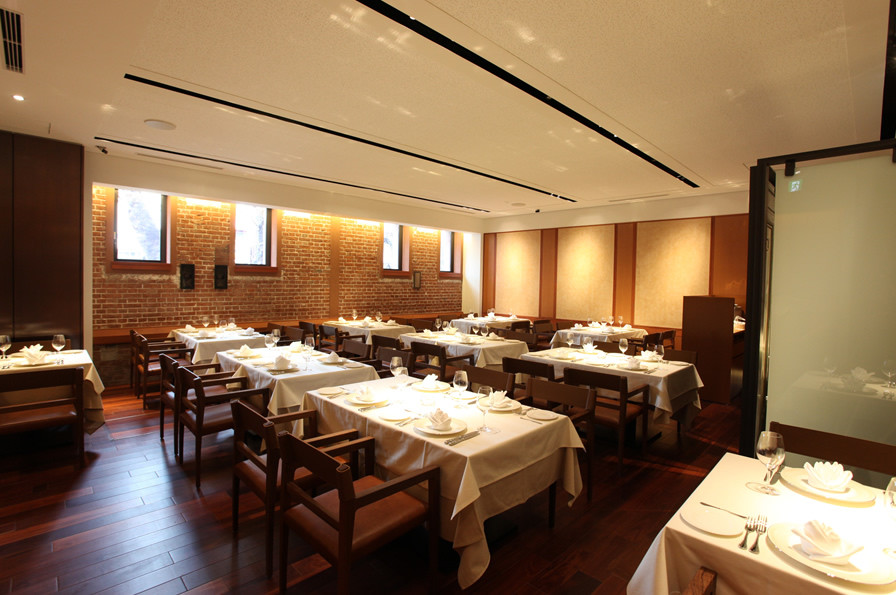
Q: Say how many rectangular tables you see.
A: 10